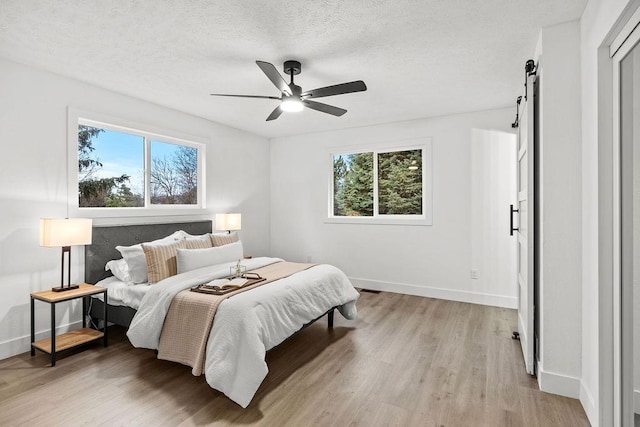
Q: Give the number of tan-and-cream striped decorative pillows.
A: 3